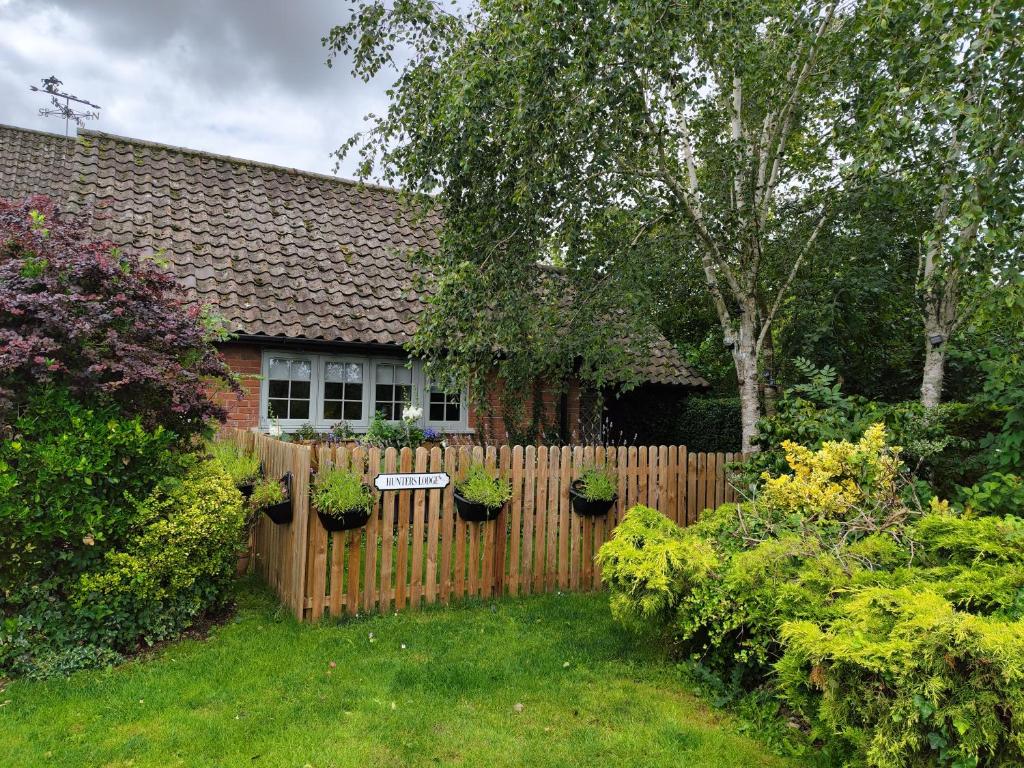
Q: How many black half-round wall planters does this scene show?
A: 5